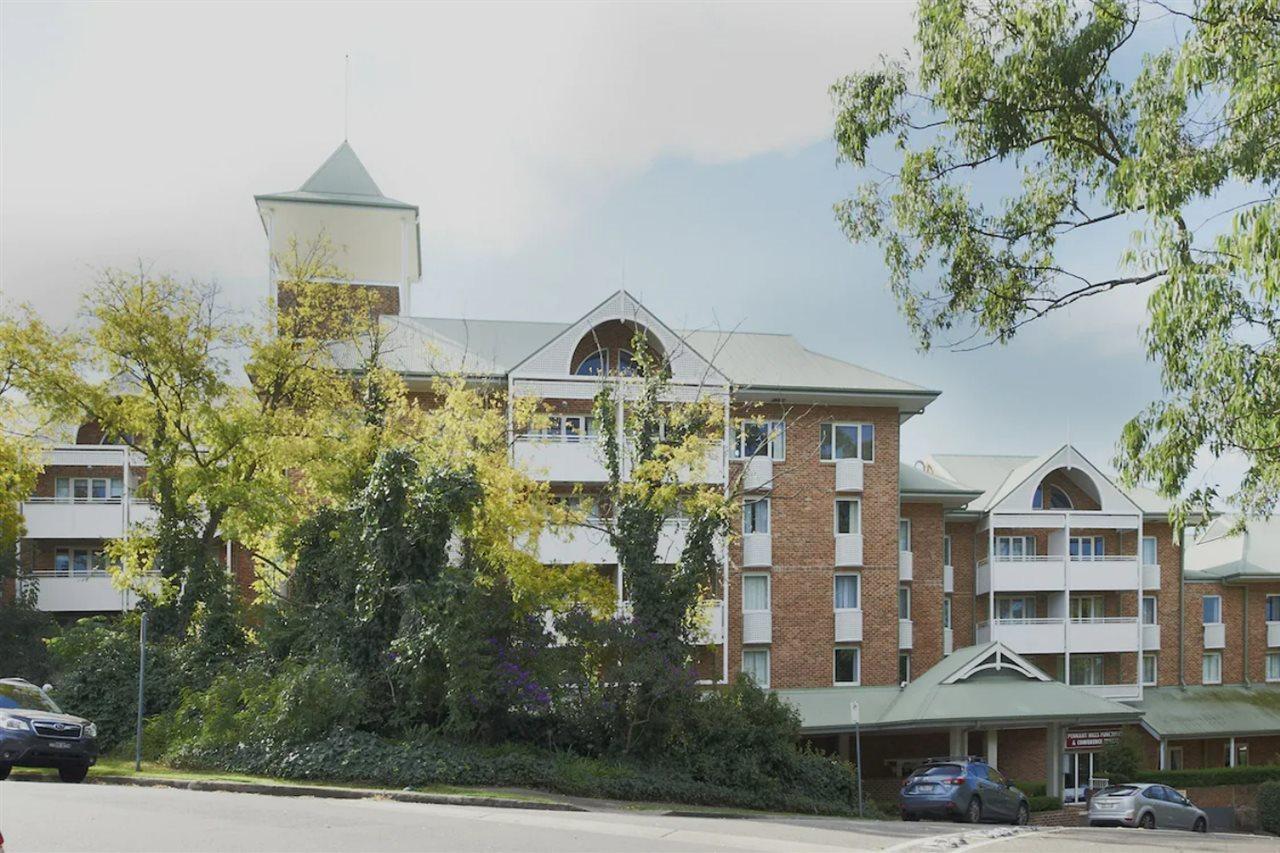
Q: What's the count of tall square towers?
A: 1